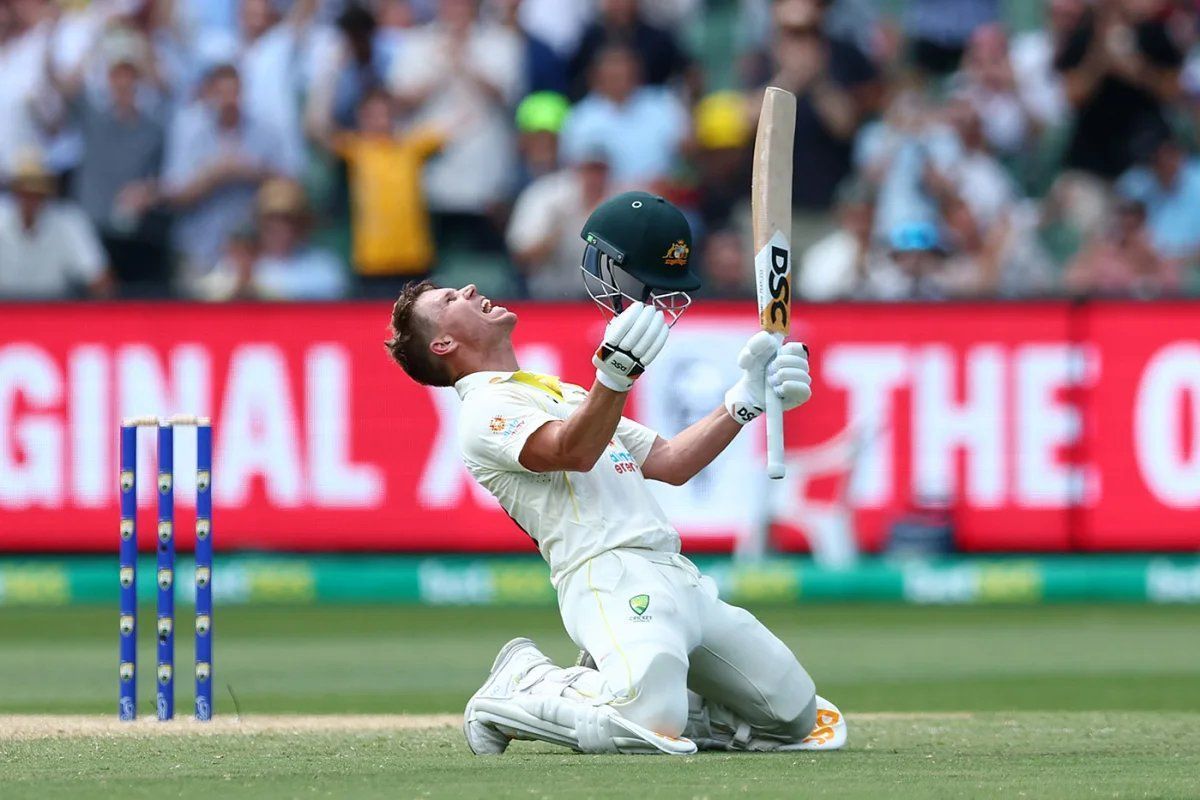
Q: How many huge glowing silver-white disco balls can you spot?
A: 0